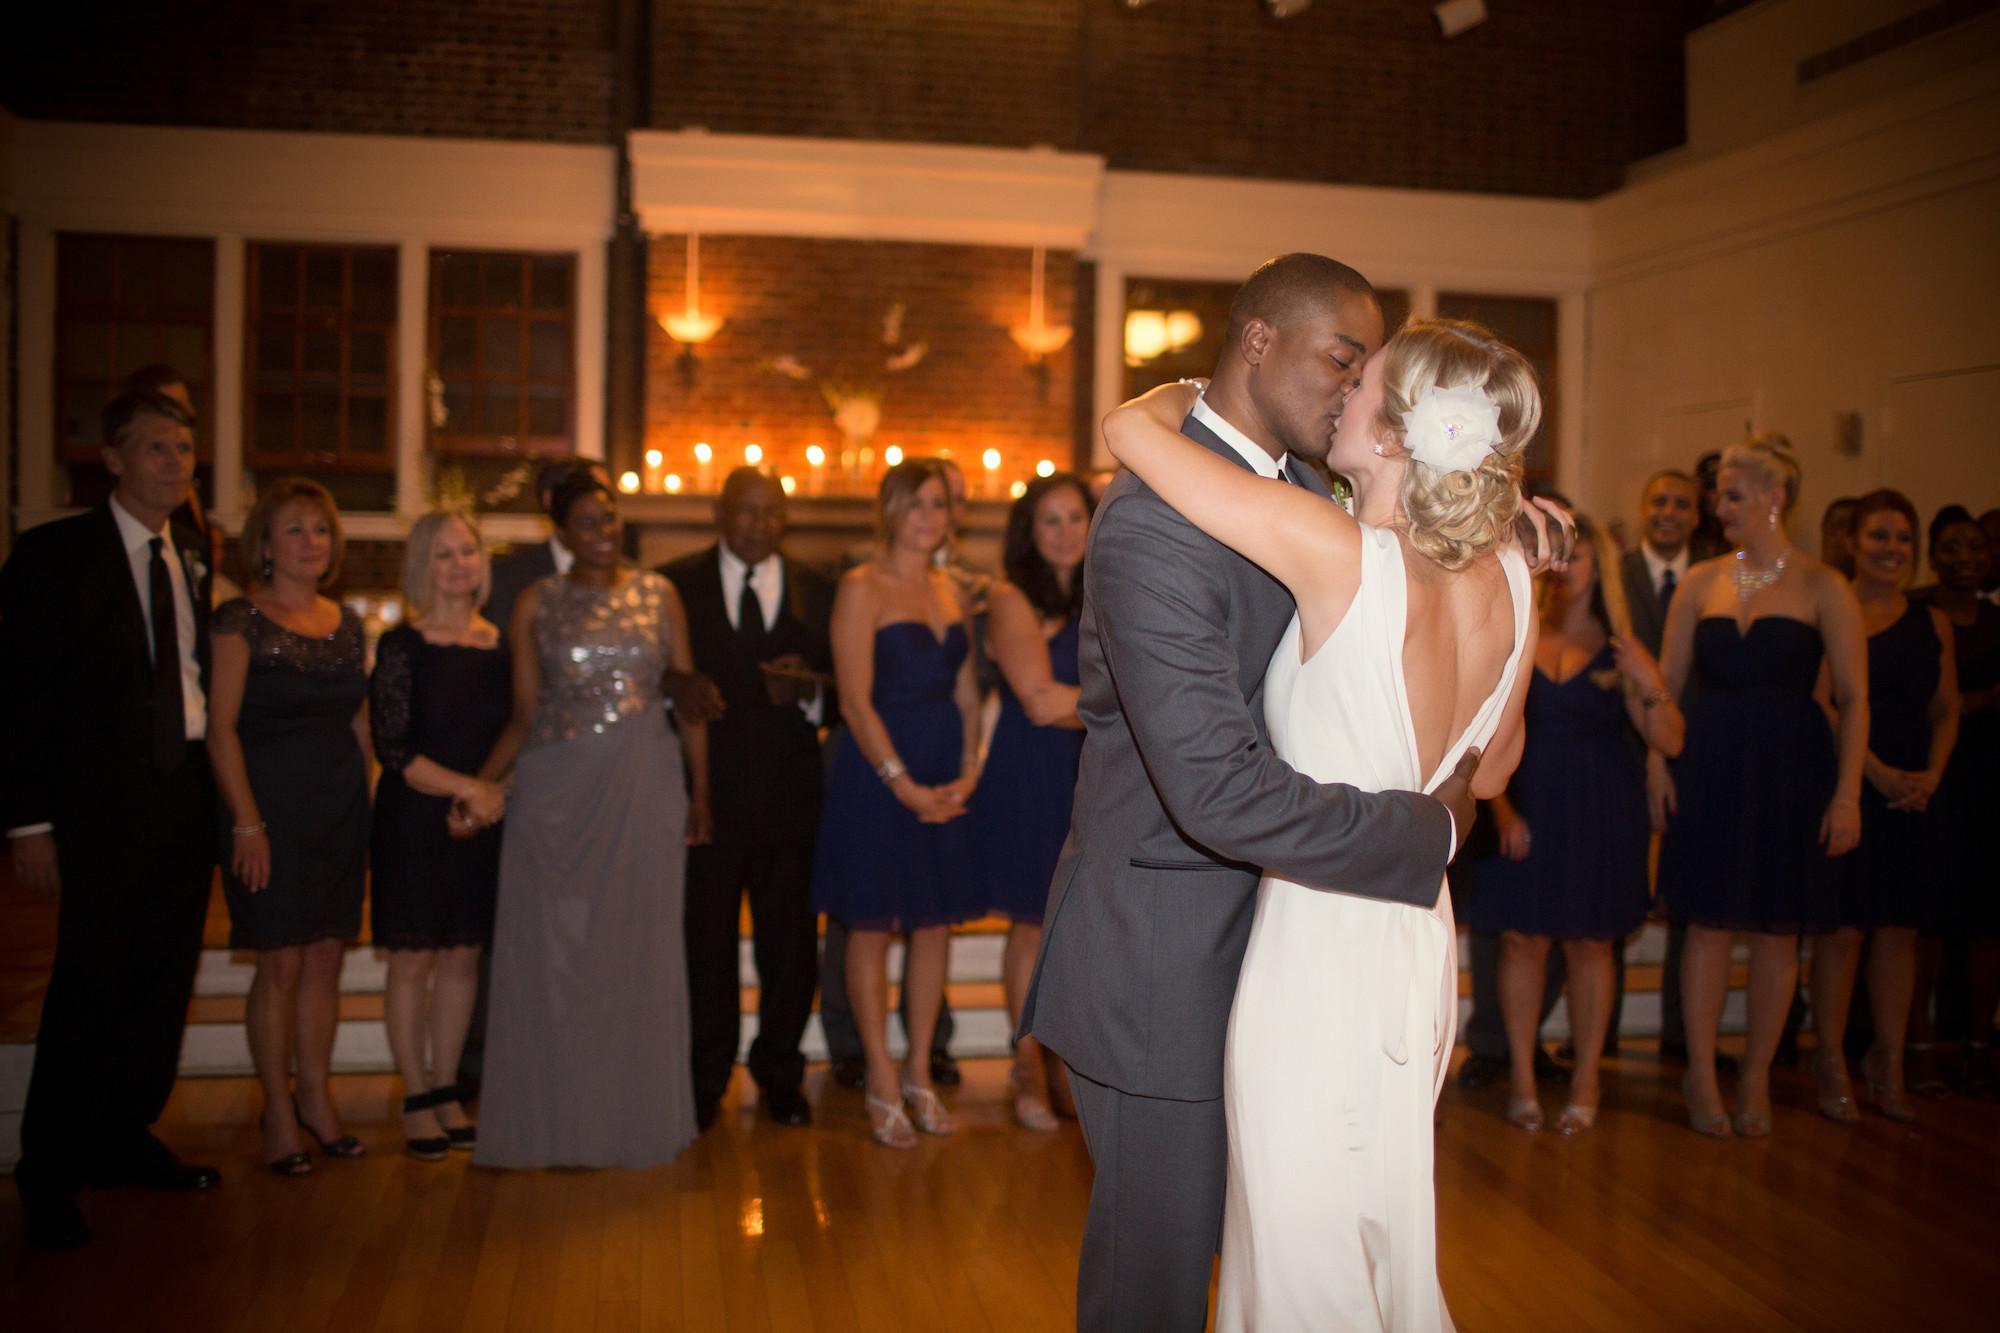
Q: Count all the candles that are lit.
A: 11